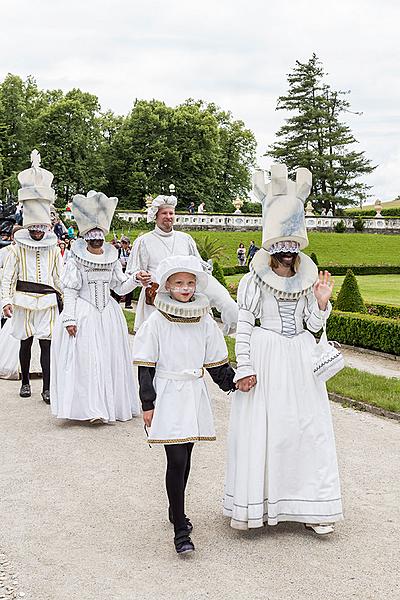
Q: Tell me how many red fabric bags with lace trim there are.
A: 0